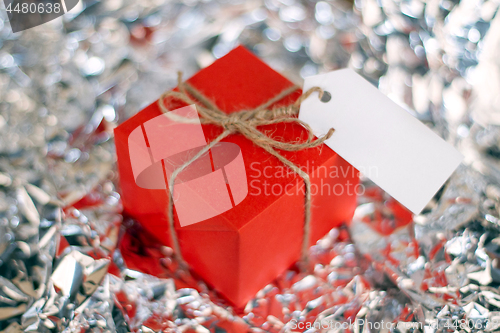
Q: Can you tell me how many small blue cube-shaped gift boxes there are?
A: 0